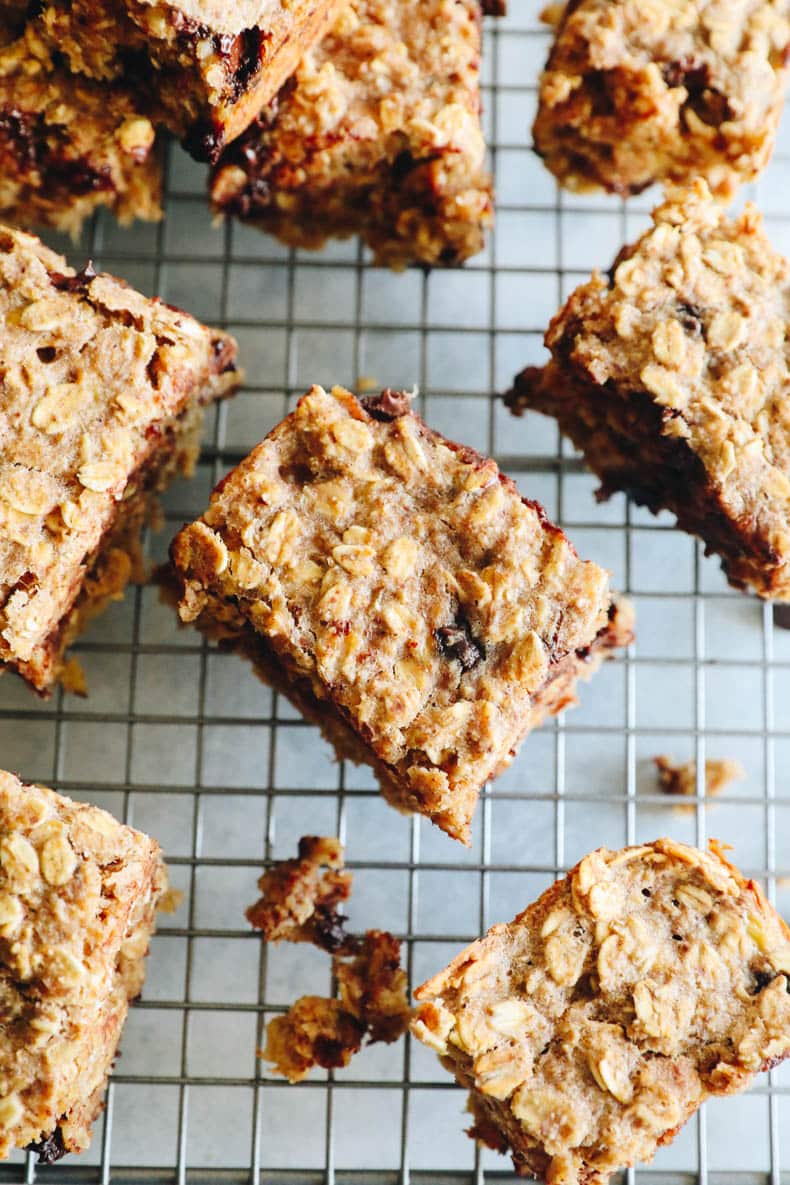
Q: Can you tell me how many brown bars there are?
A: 9